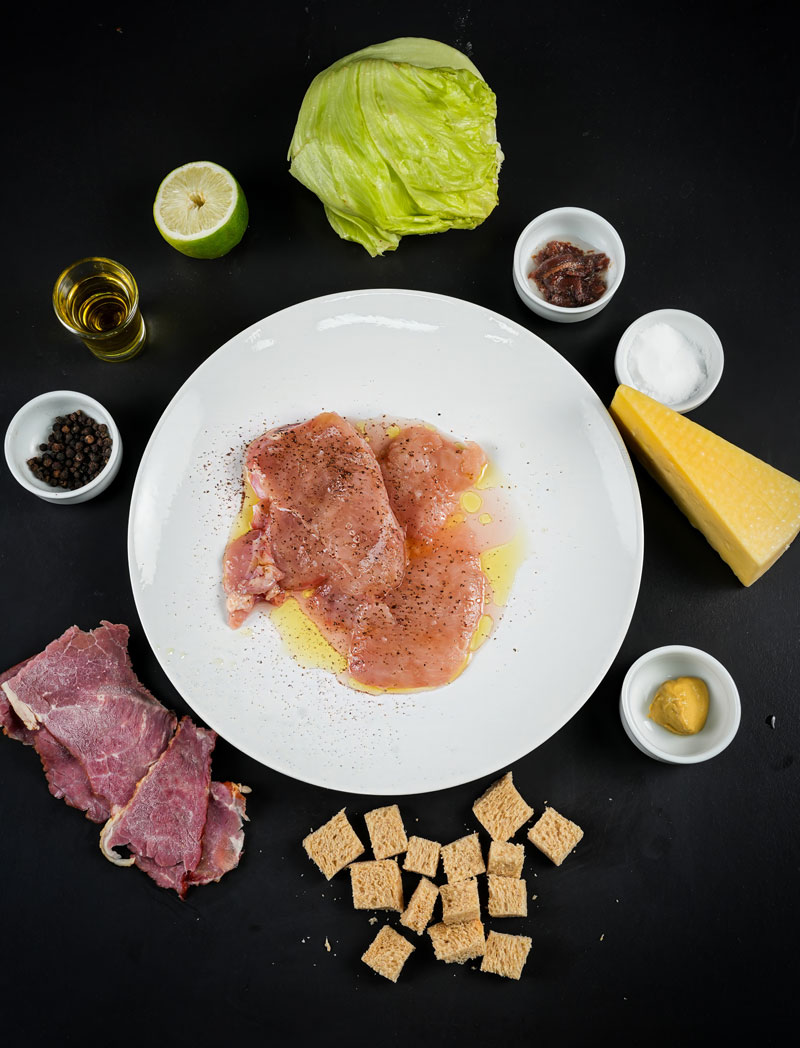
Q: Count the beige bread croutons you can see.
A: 14